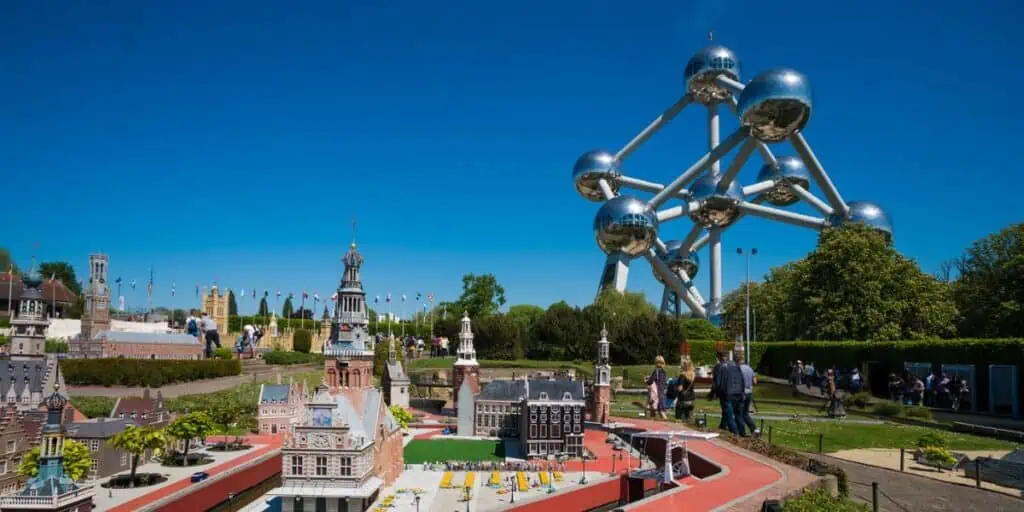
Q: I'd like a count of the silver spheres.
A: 8